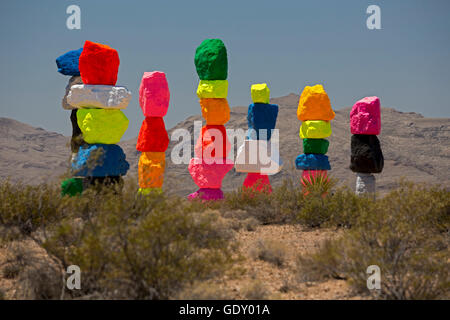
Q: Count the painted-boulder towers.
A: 7